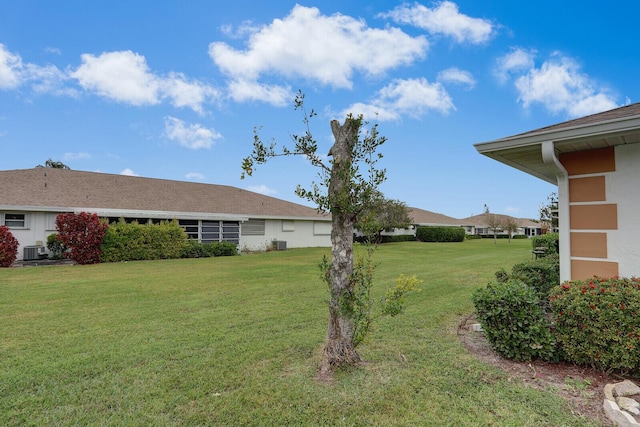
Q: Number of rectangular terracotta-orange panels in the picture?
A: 5